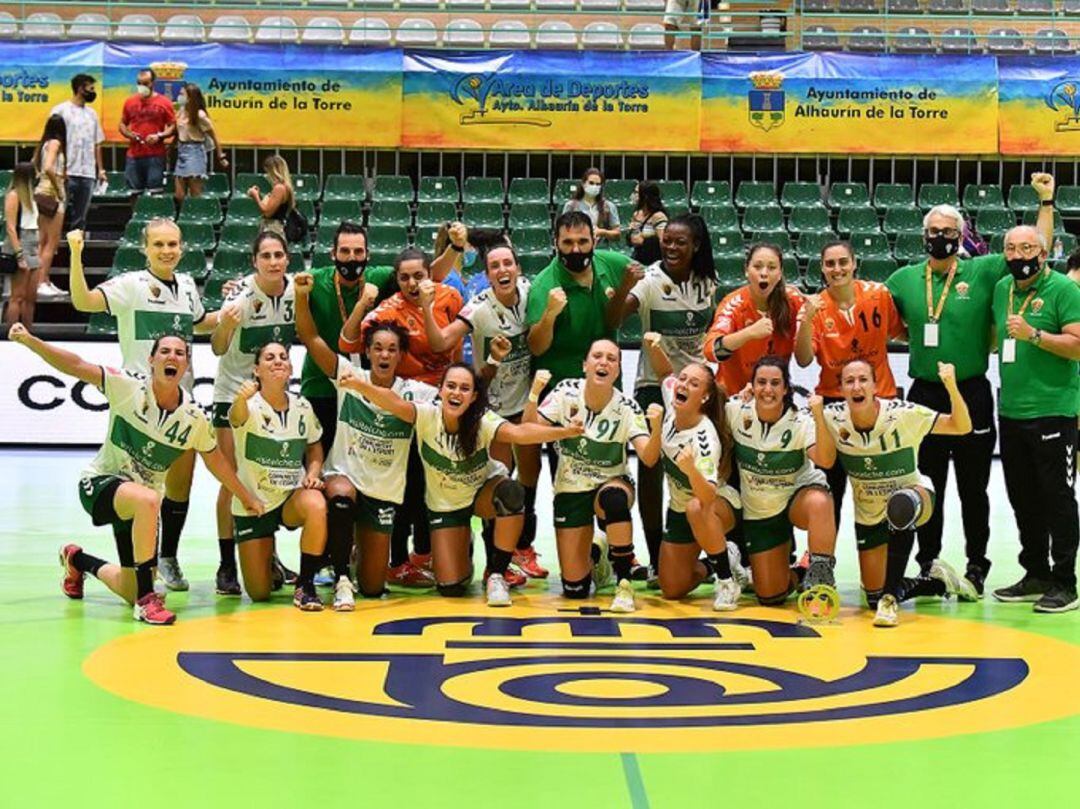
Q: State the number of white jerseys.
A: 12